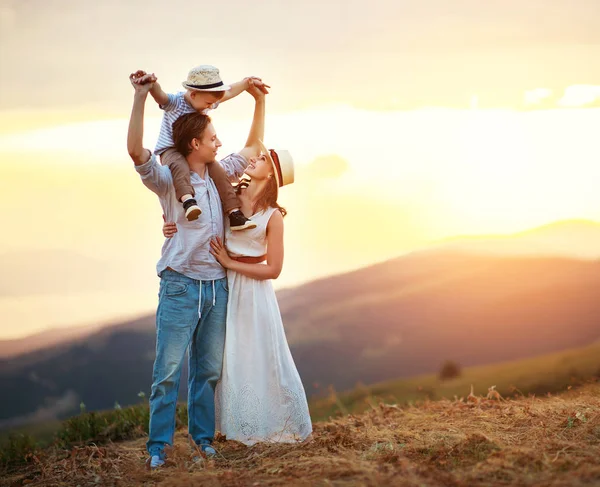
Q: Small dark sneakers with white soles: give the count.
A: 2